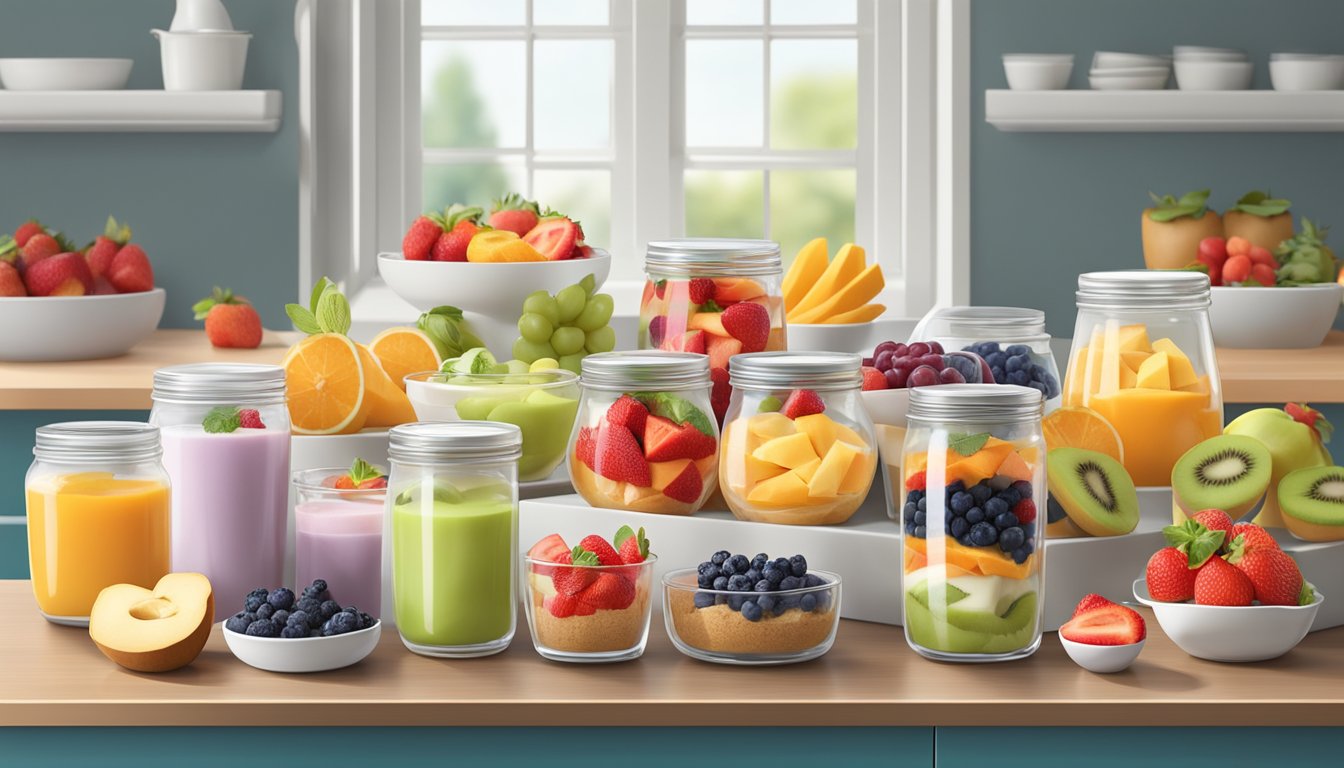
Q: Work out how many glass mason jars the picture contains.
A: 9